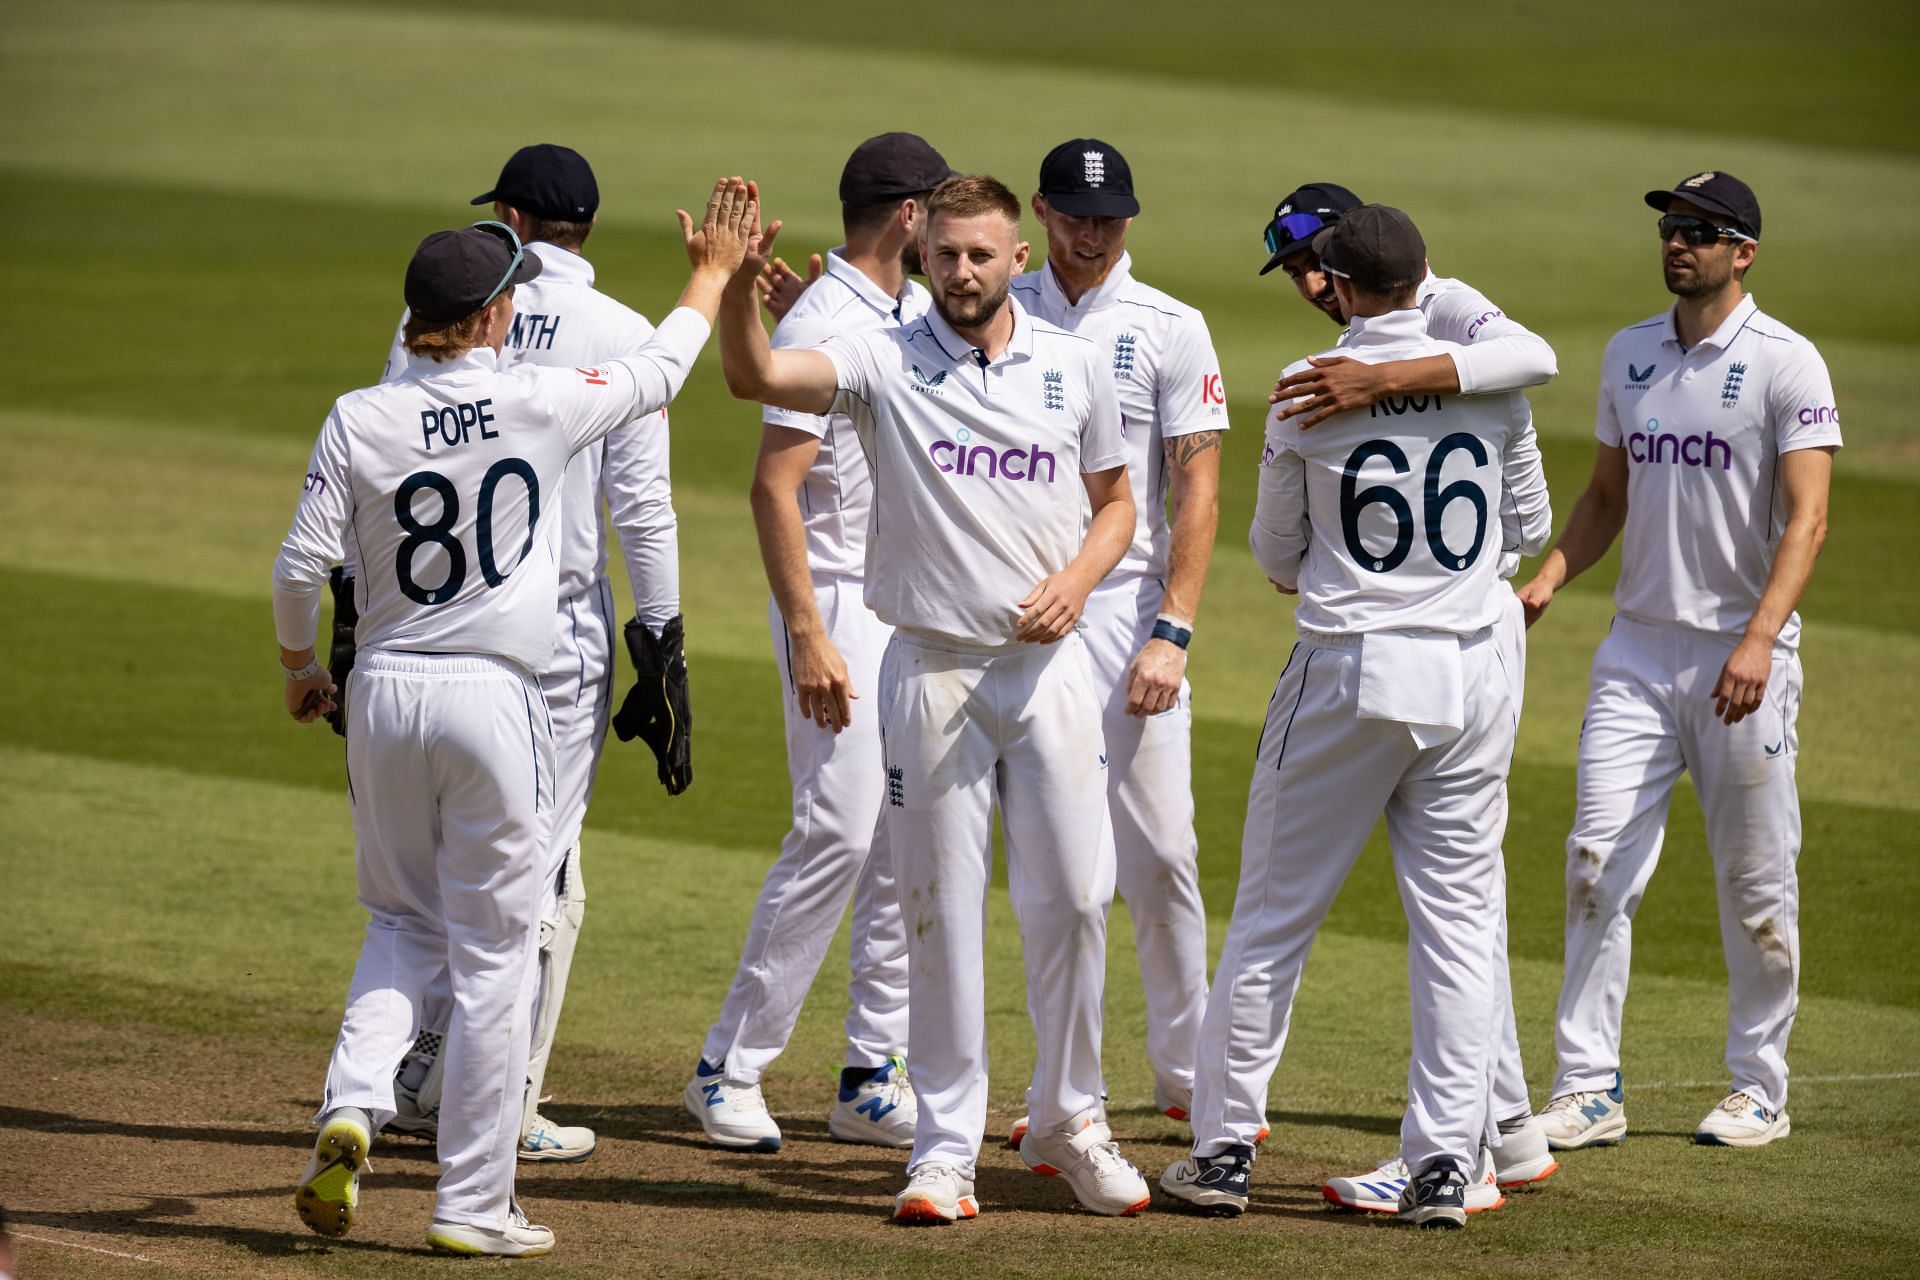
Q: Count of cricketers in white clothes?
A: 8